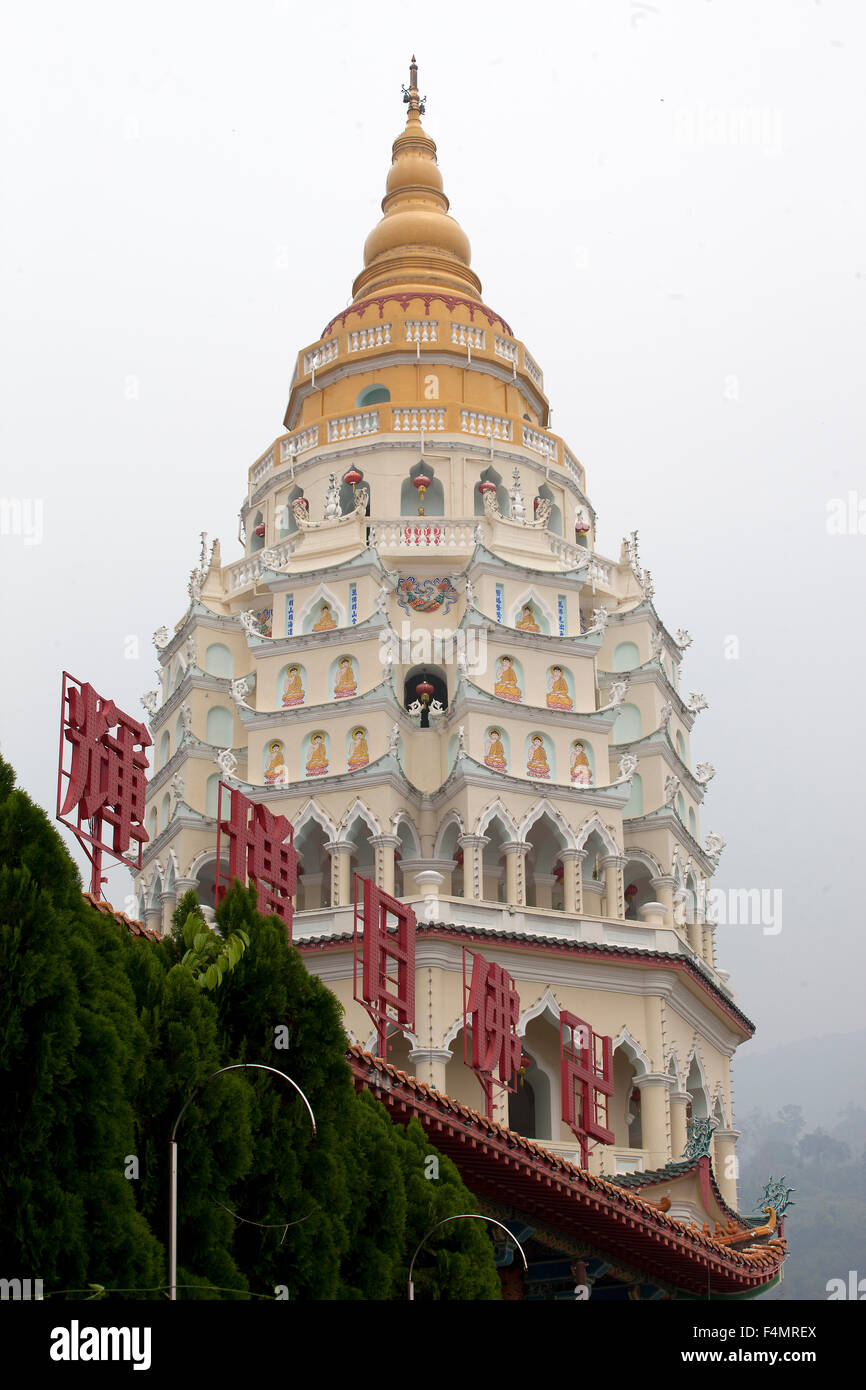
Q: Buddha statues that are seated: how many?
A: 12